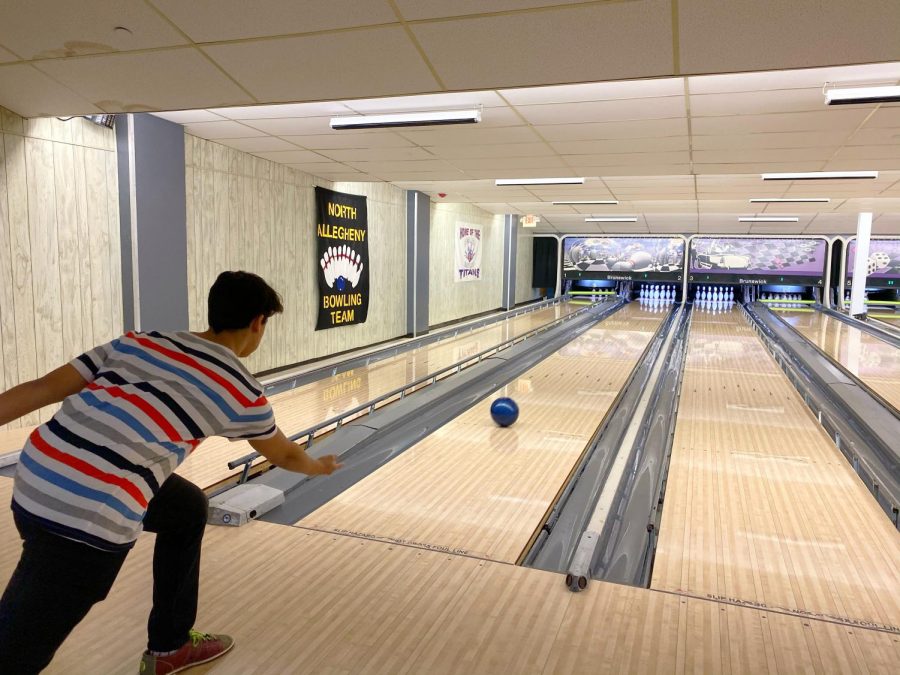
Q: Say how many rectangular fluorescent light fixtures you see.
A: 8